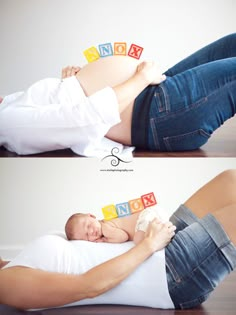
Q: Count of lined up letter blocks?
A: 8